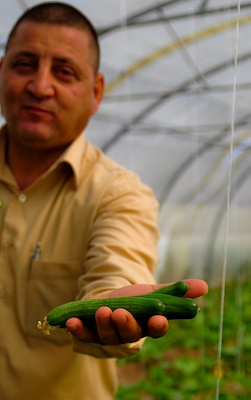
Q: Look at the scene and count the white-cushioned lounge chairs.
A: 0